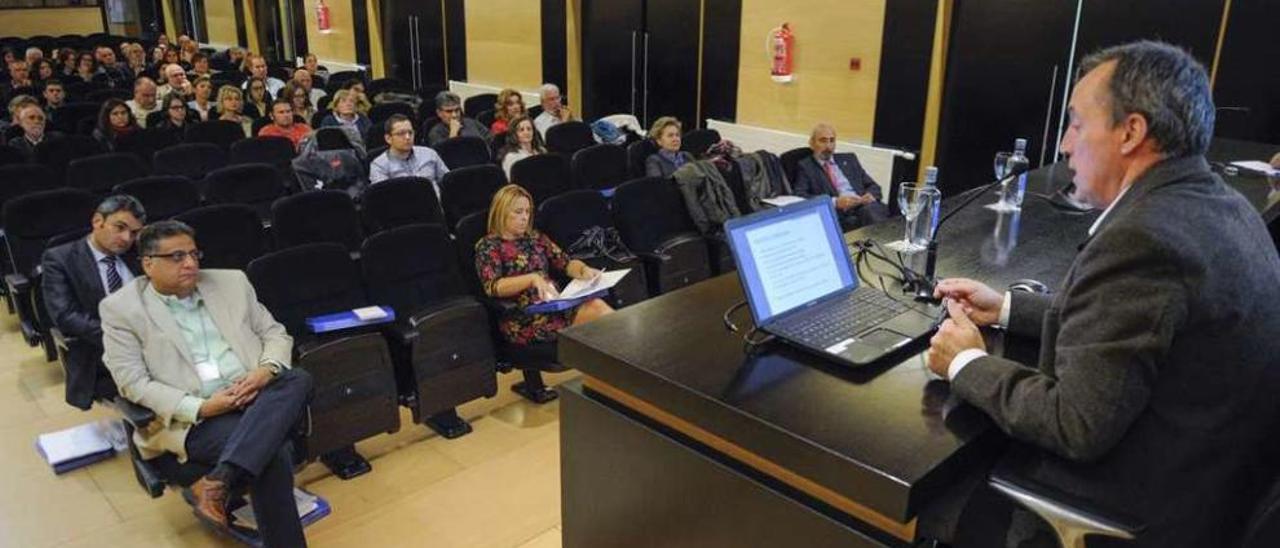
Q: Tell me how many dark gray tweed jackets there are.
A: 1